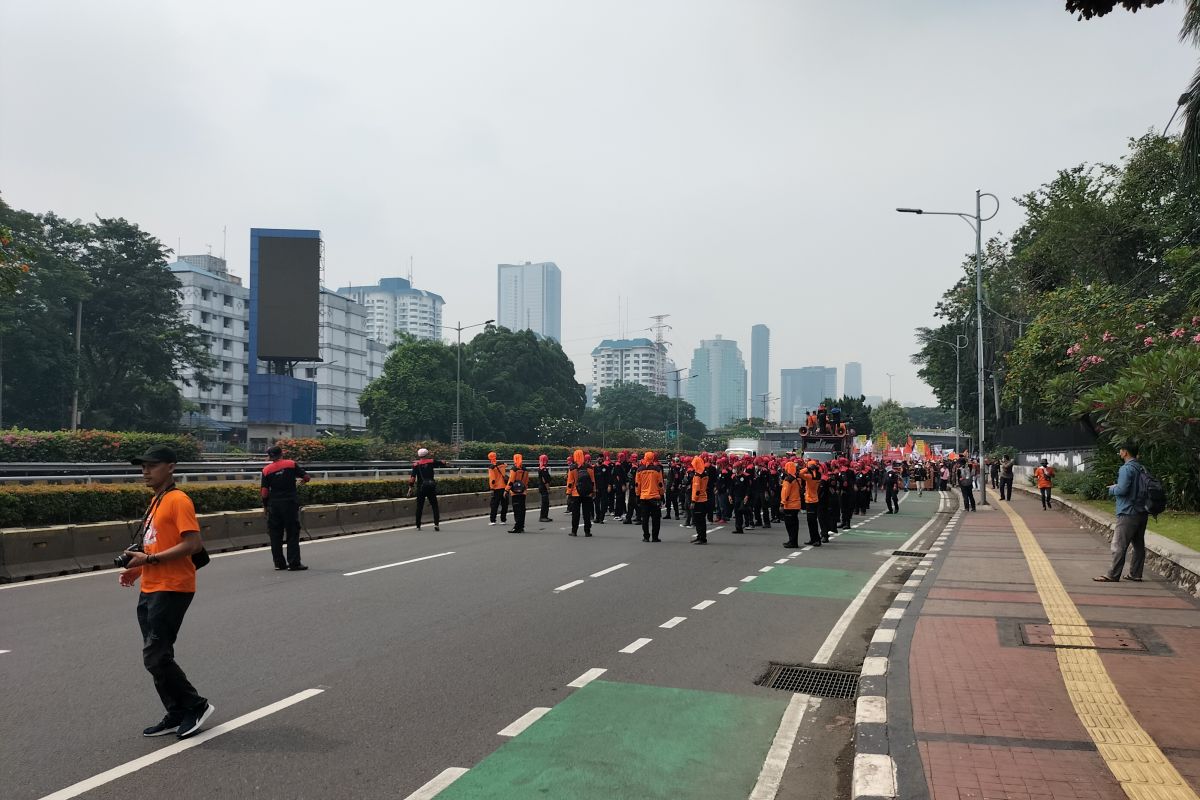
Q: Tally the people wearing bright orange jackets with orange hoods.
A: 7